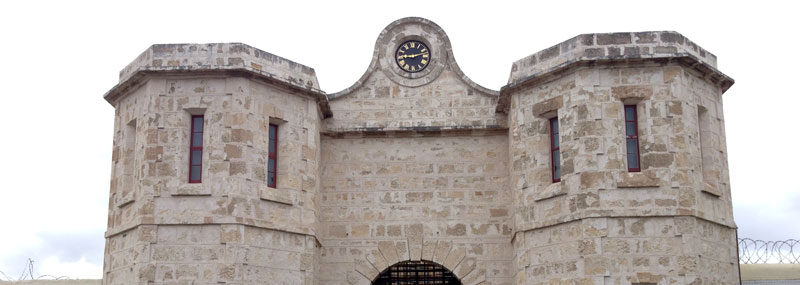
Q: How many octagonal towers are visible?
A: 2